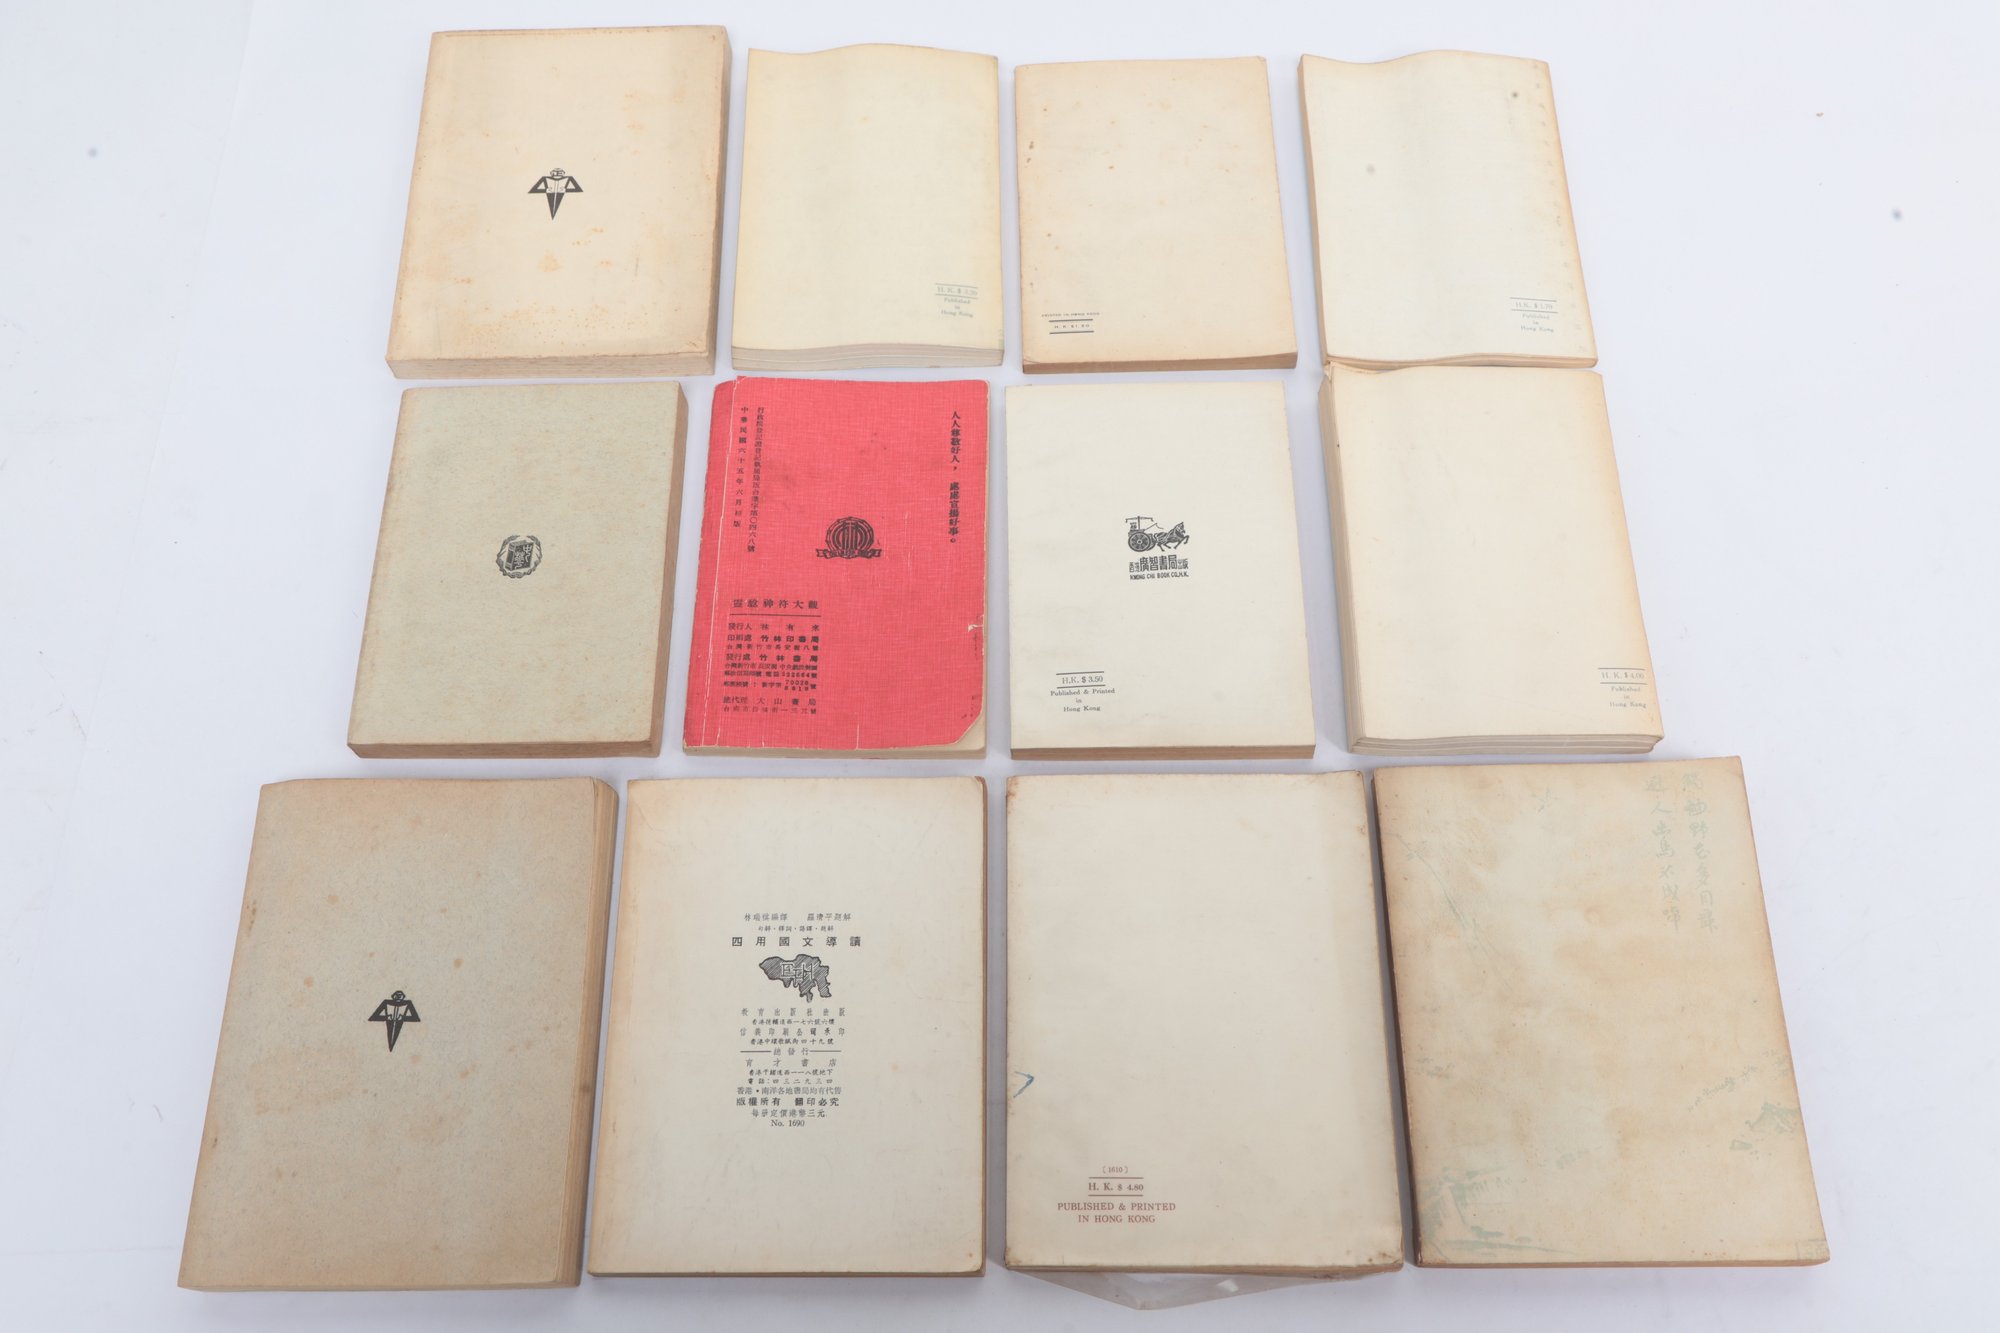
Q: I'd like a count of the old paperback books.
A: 12